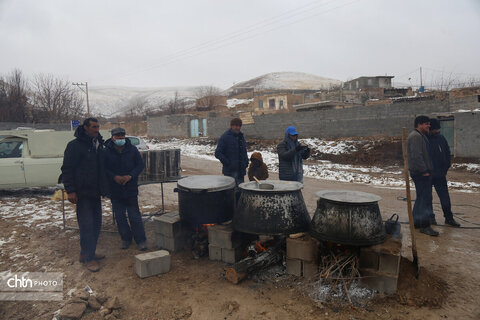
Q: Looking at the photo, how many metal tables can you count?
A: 1